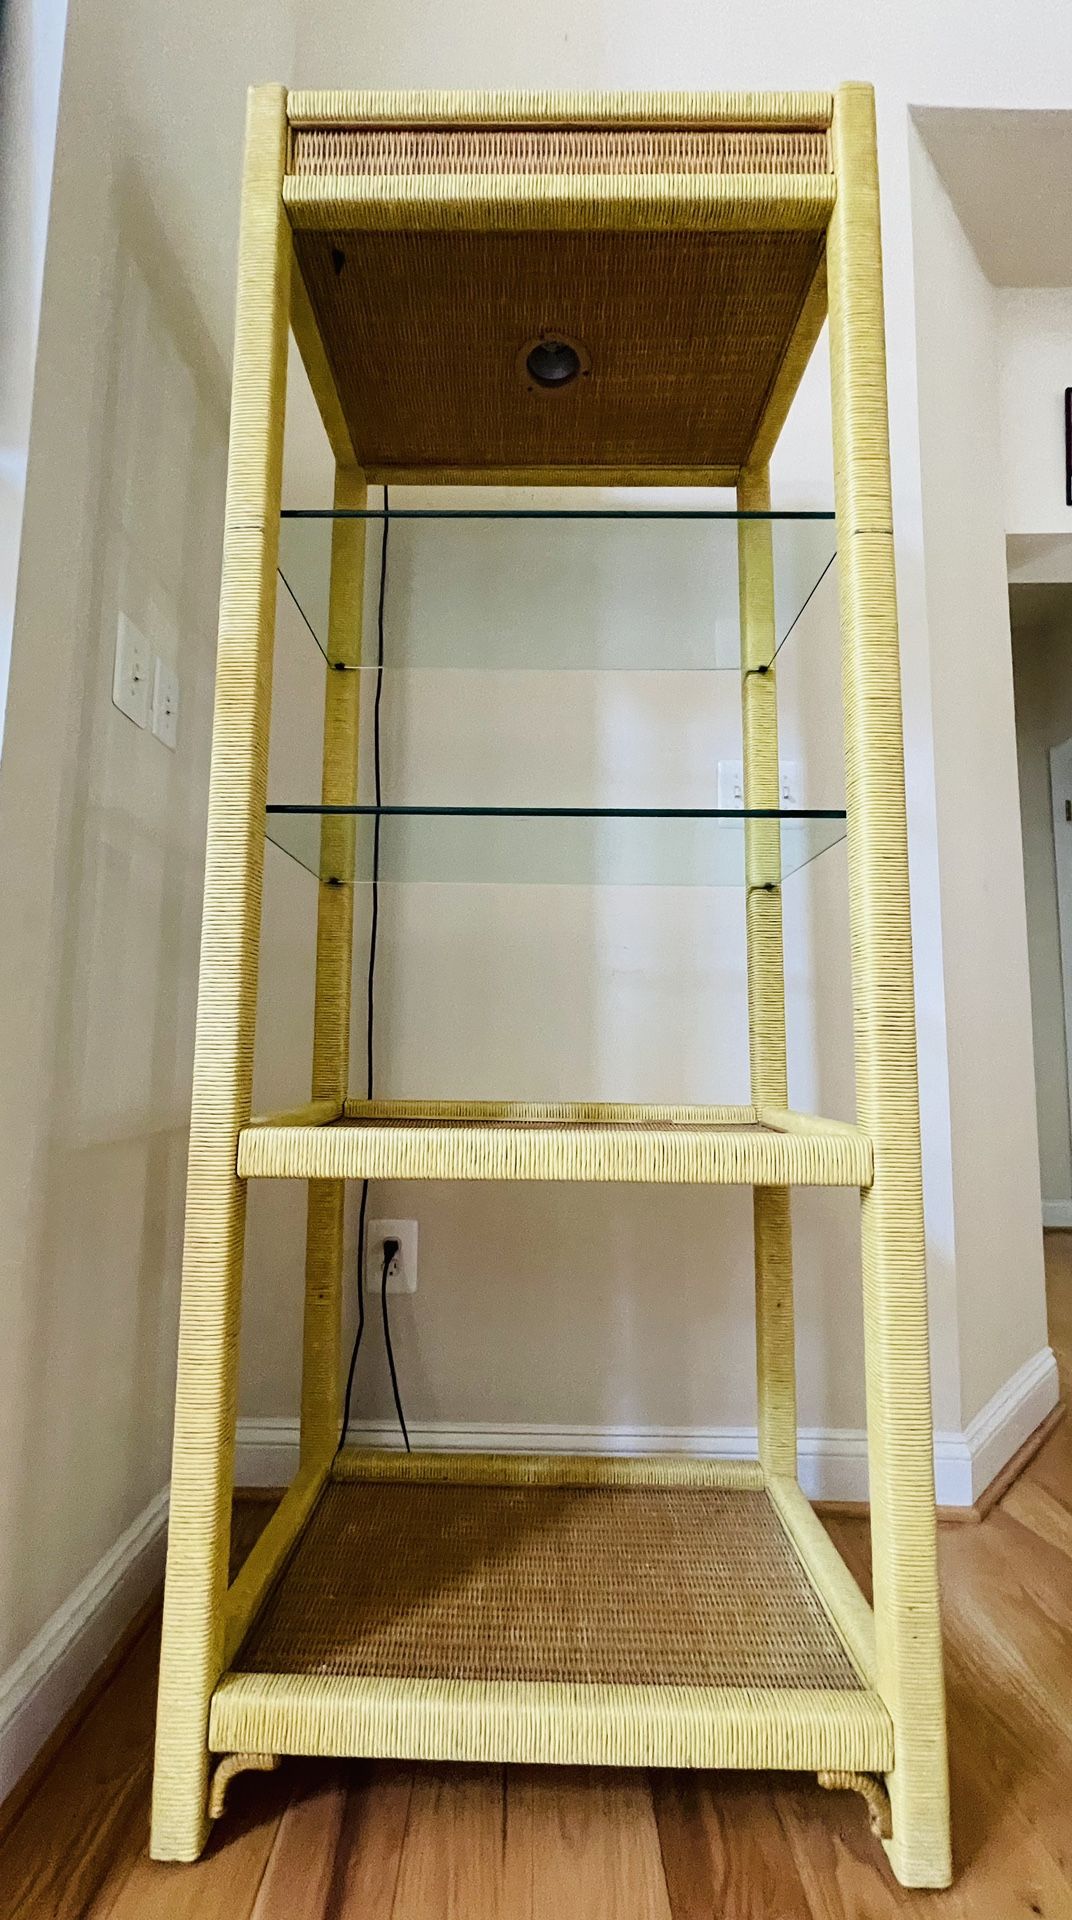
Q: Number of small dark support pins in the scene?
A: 4